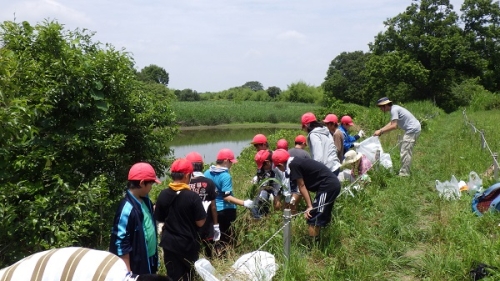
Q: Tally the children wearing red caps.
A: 12